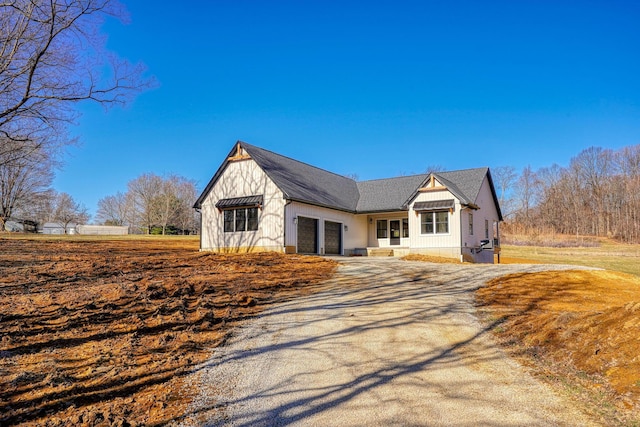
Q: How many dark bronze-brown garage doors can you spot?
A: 2